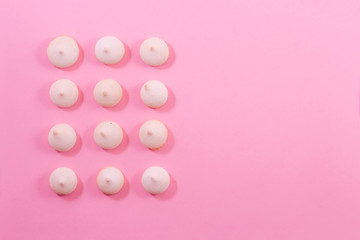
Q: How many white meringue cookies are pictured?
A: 12